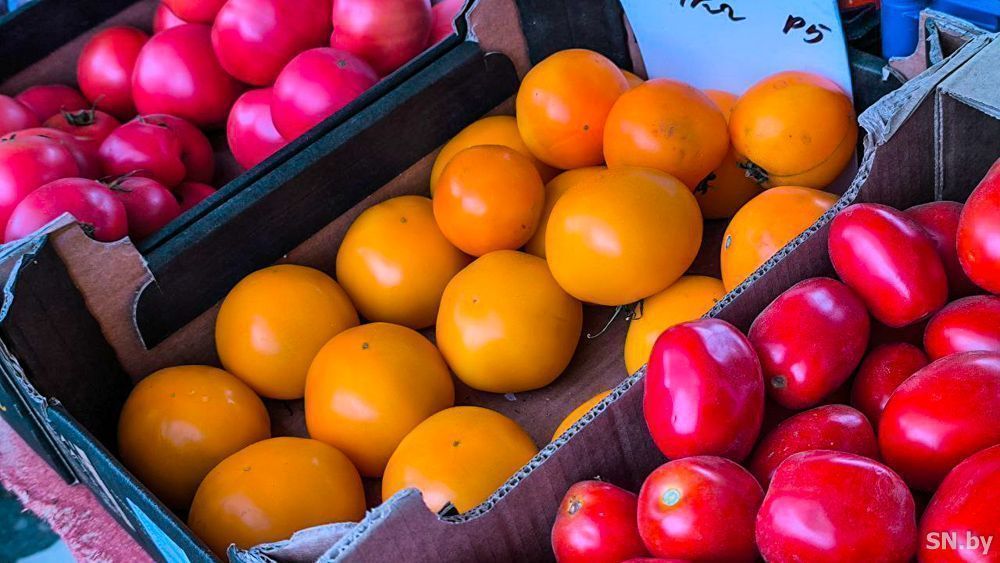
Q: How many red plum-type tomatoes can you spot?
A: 13